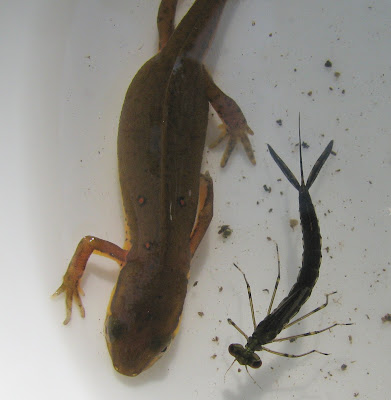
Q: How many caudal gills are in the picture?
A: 3